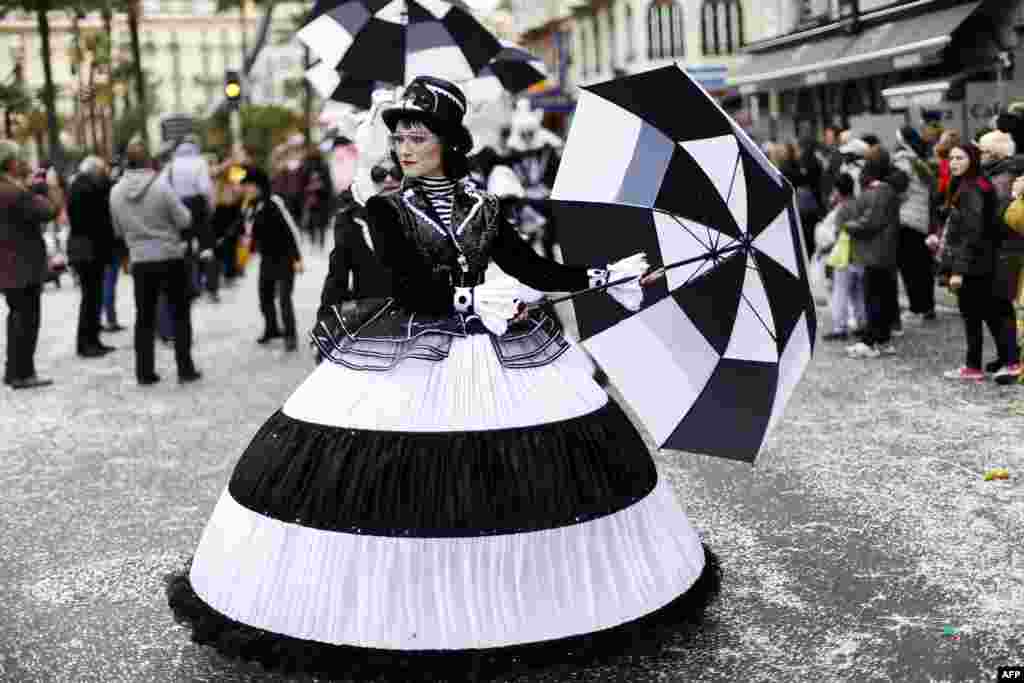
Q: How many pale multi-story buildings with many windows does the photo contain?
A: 2